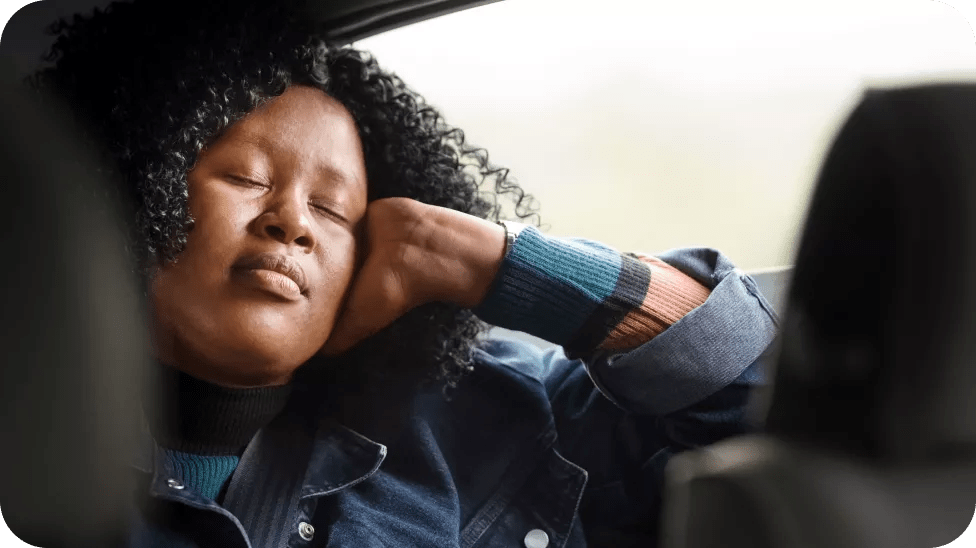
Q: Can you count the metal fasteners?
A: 3